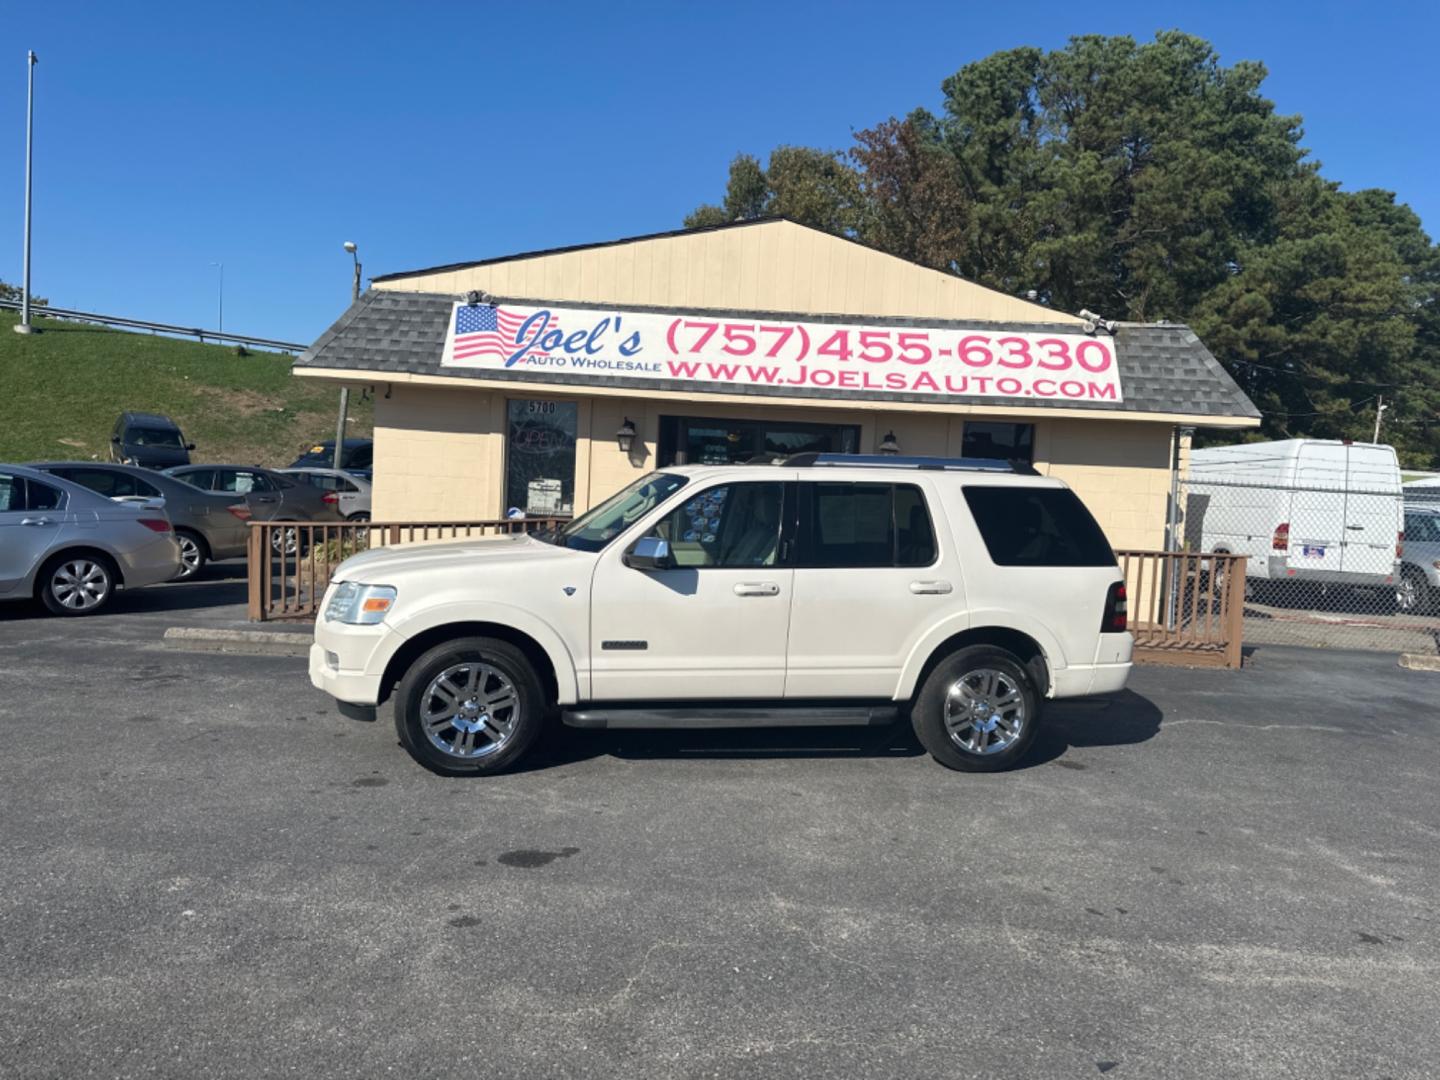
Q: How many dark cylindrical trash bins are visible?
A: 0